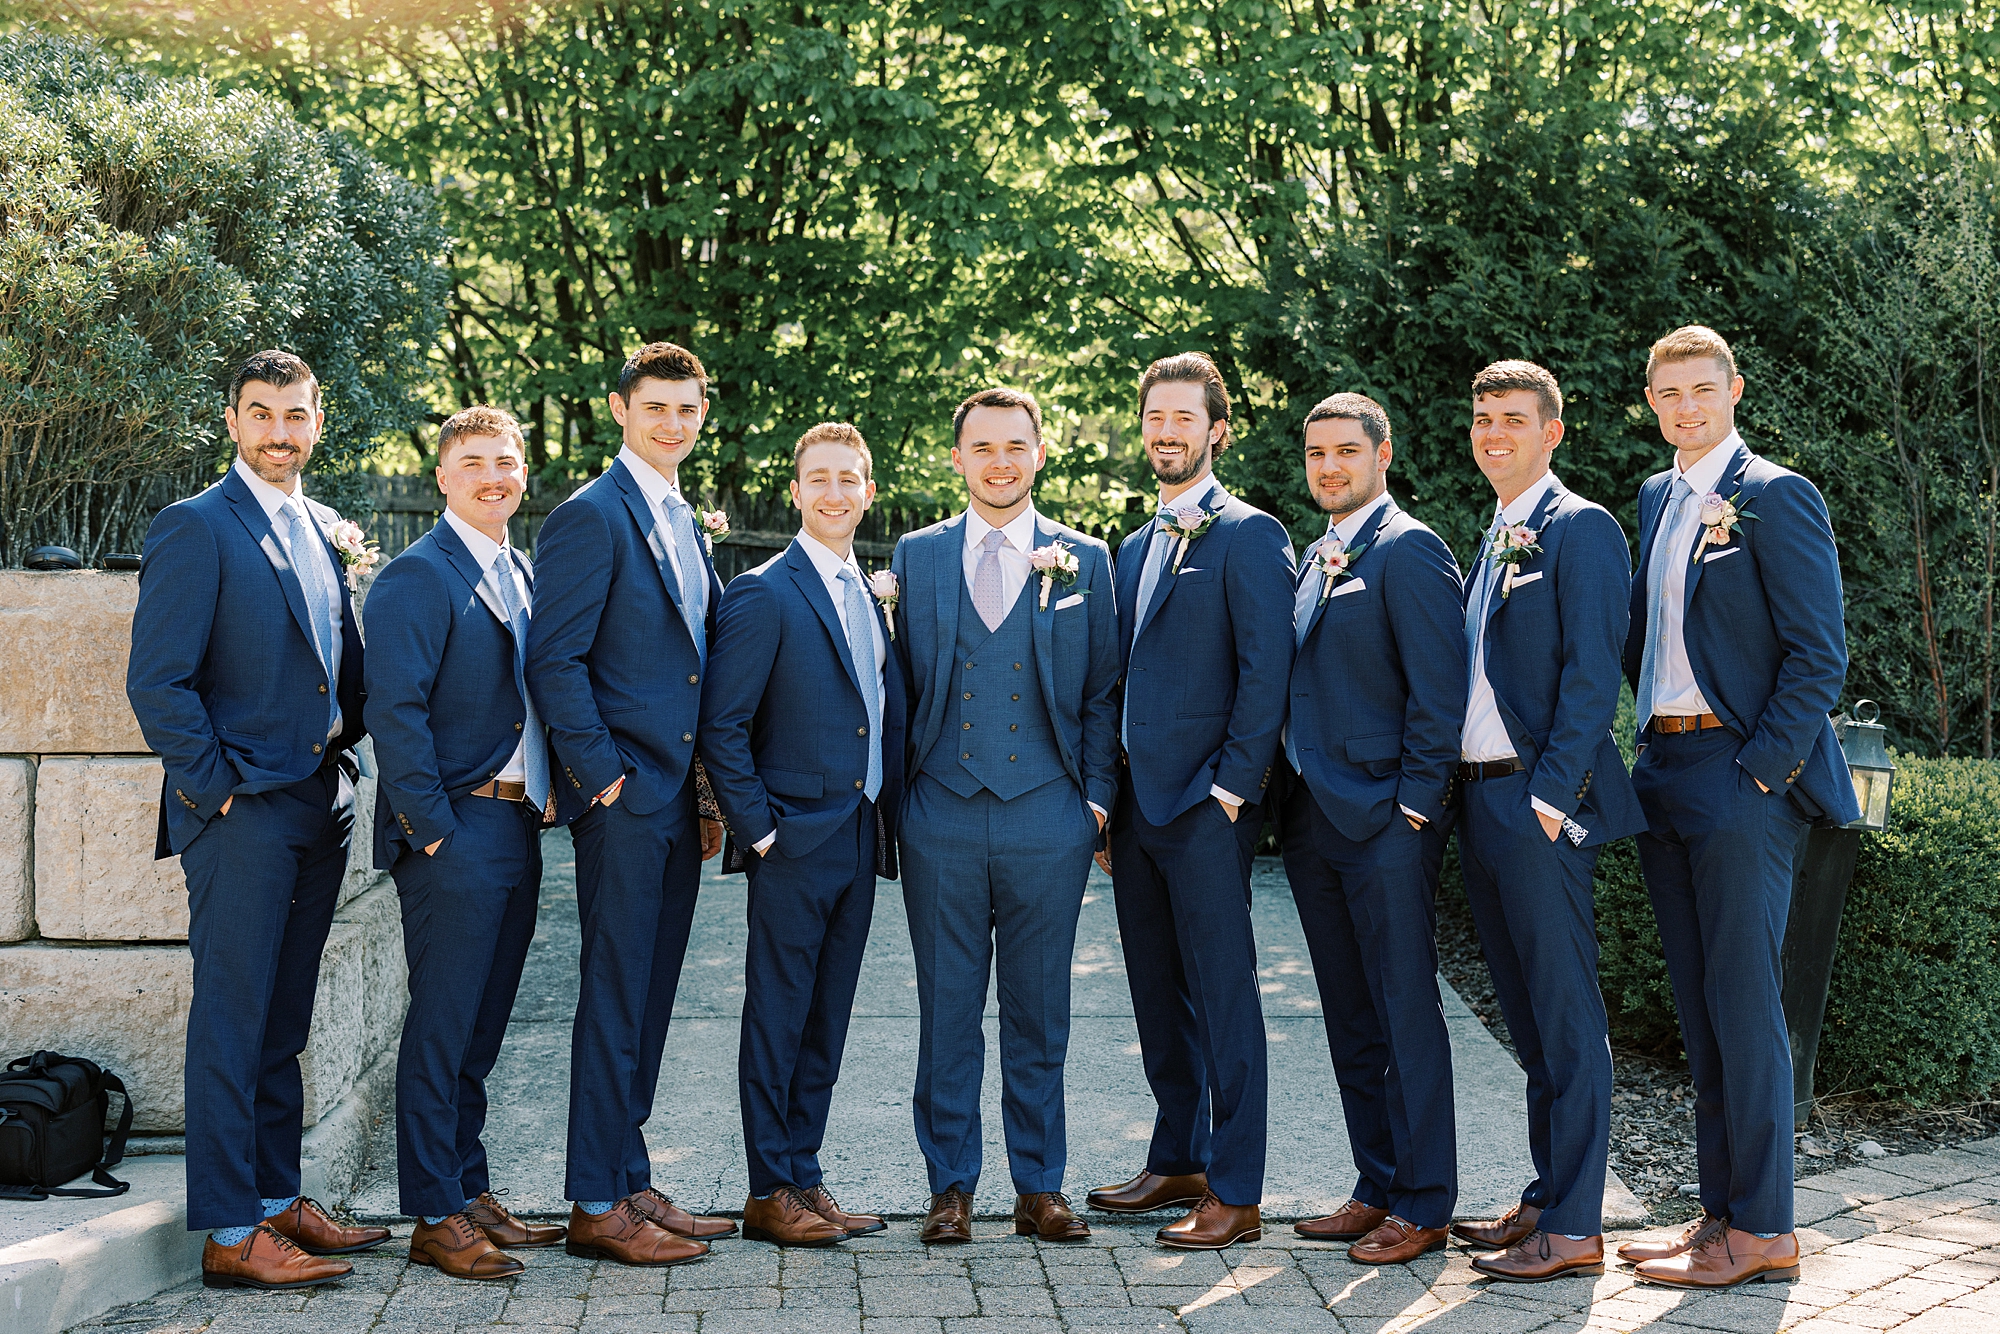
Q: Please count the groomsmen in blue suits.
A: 8